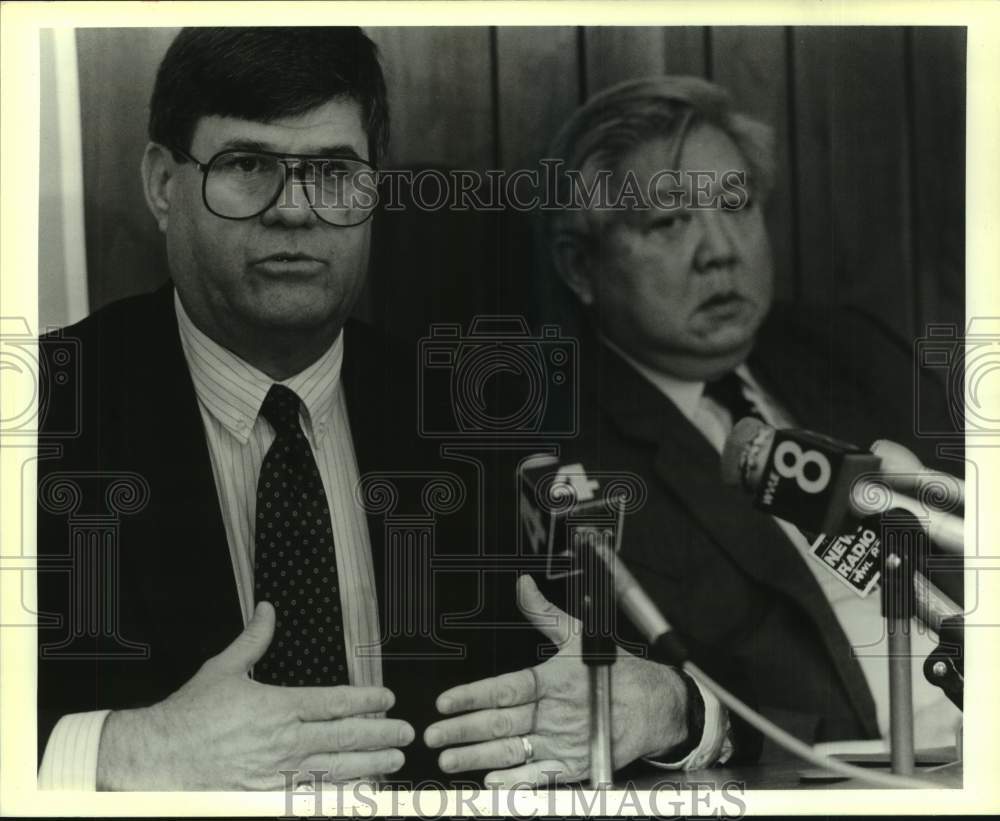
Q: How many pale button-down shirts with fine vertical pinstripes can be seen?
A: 1